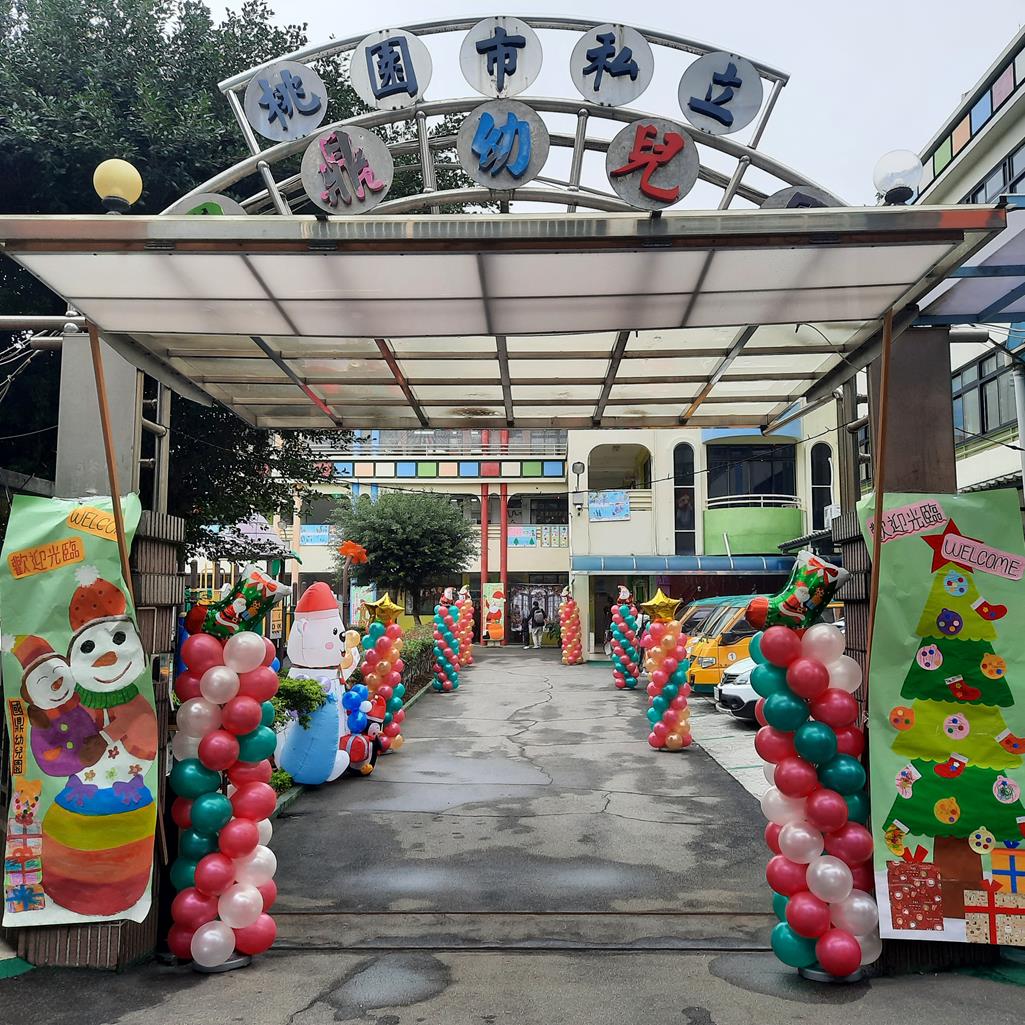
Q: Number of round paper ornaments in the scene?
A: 9